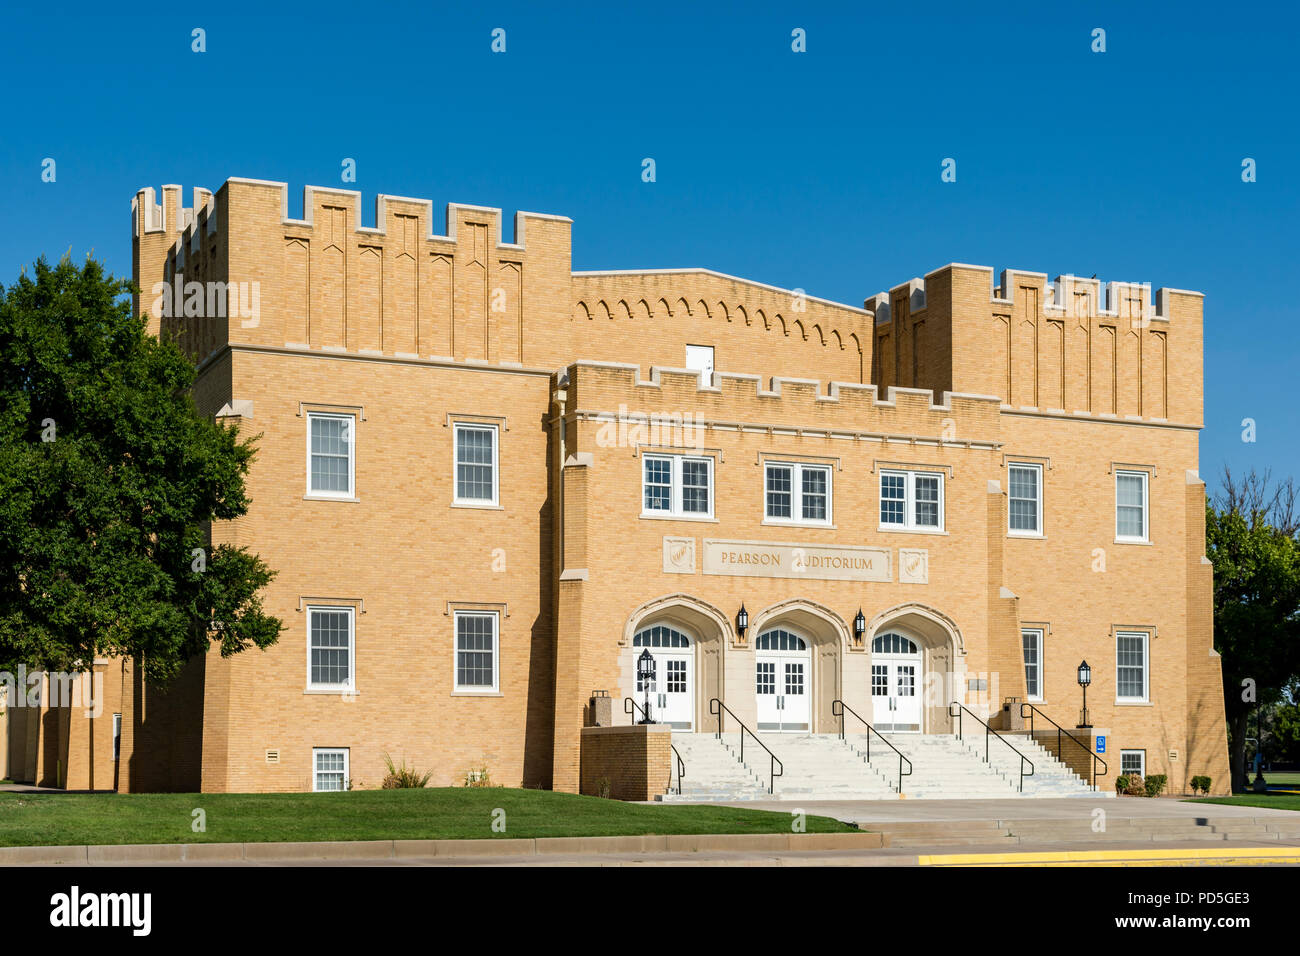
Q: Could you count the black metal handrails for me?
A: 5